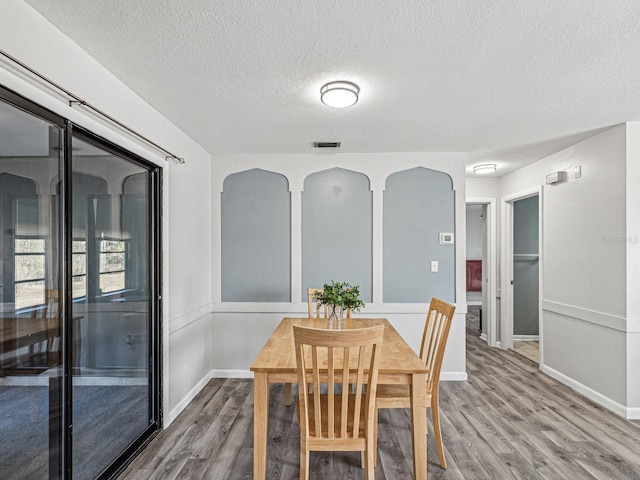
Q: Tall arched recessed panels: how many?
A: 3